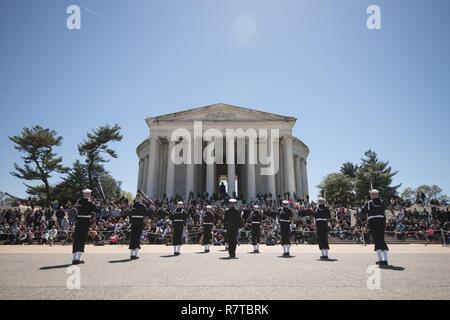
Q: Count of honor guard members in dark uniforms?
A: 9